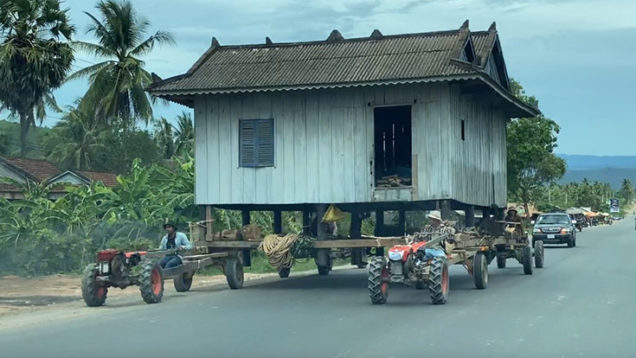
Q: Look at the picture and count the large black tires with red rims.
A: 4